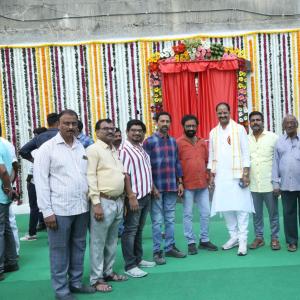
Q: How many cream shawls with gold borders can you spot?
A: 1